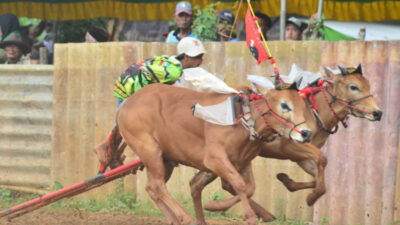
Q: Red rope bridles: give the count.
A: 2